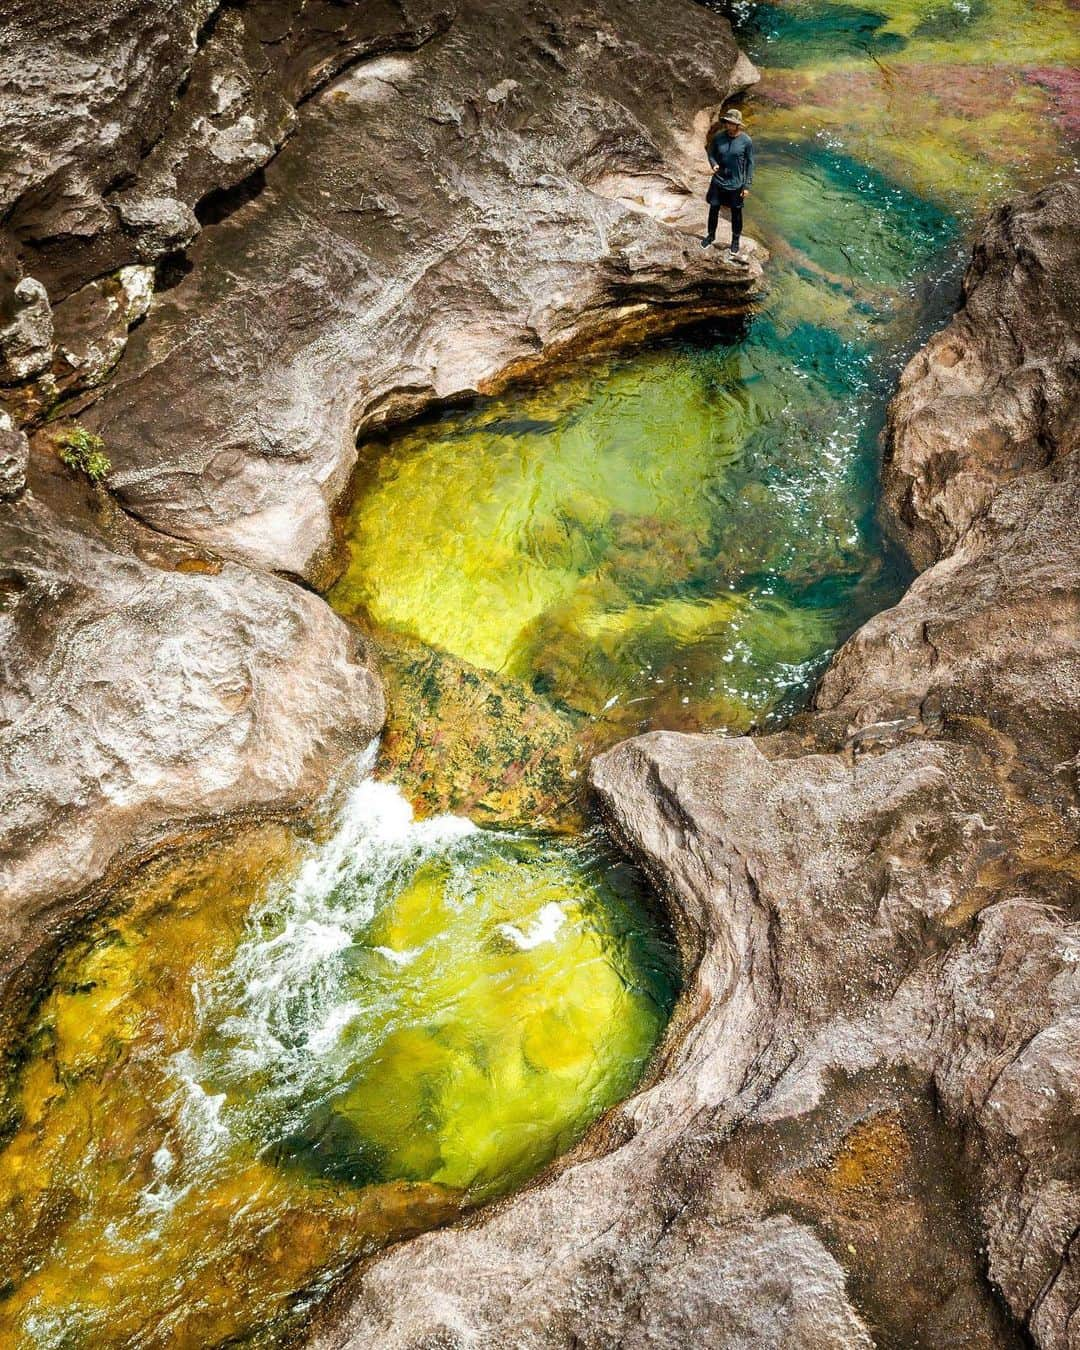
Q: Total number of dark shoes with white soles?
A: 2